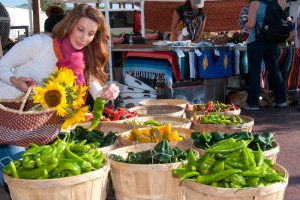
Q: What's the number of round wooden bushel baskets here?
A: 12